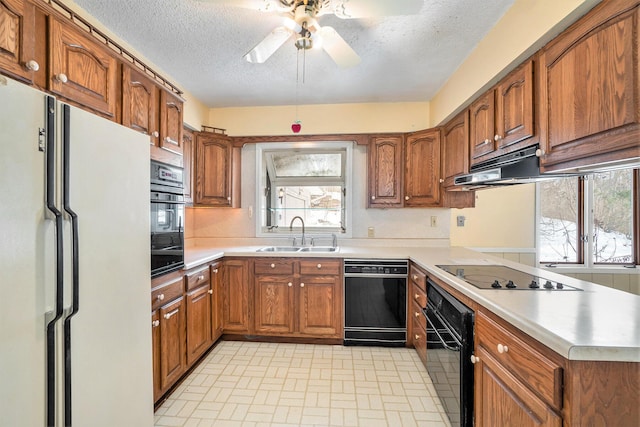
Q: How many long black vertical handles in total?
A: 2